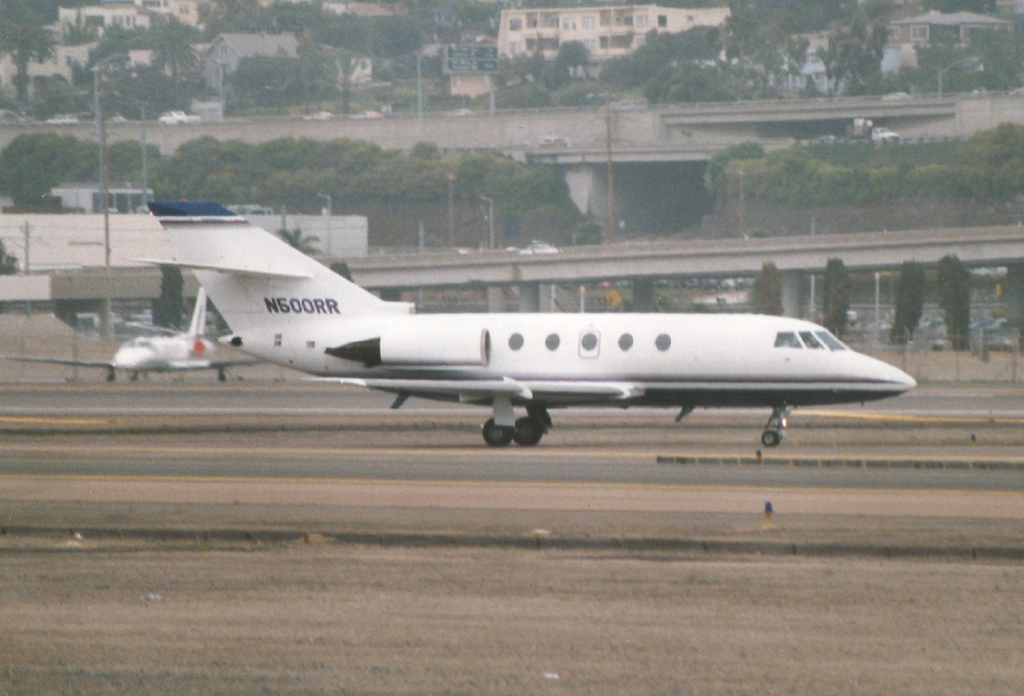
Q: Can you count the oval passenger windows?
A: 5